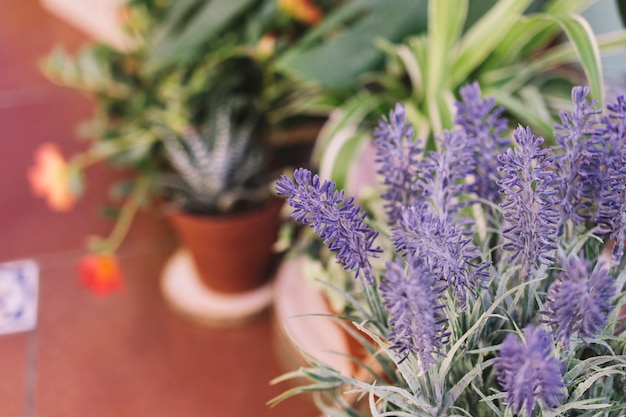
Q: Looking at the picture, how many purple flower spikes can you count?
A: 11